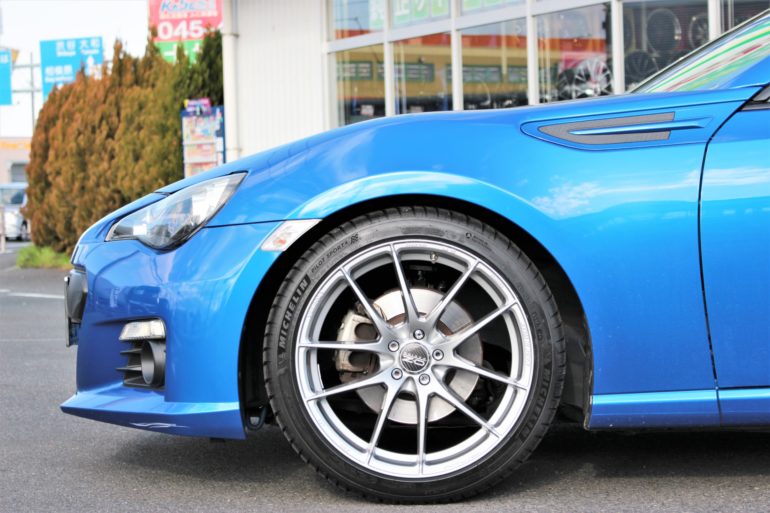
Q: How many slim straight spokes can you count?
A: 10